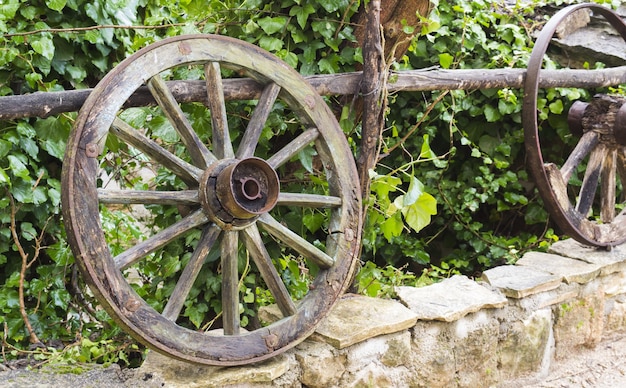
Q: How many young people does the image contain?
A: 0